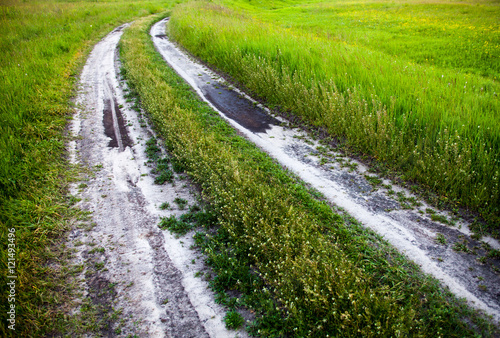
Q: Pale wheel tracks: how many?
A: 2